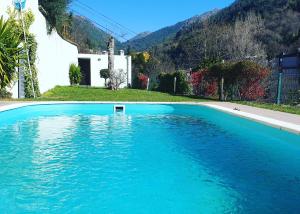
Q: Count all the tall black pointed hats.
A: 0